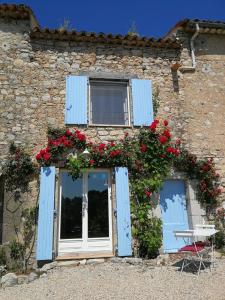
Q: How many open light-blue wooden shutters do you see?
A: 4